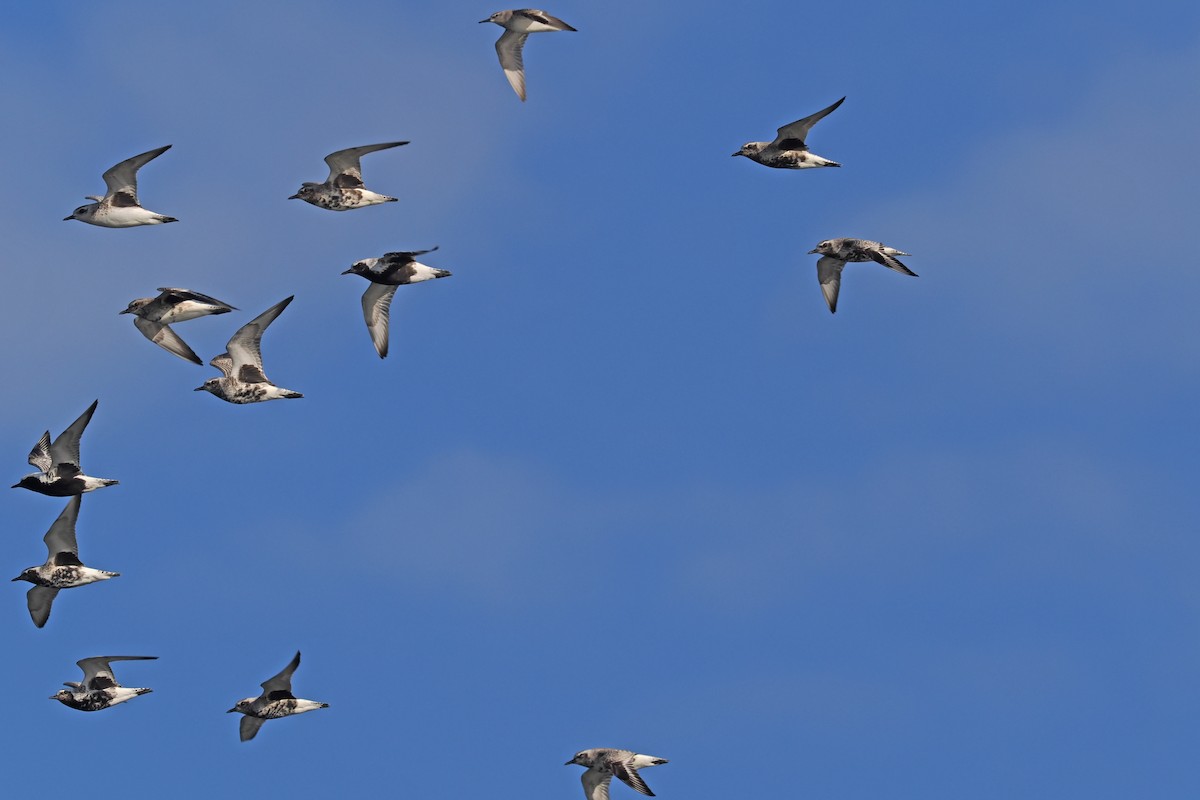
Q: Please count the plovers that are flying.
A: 13